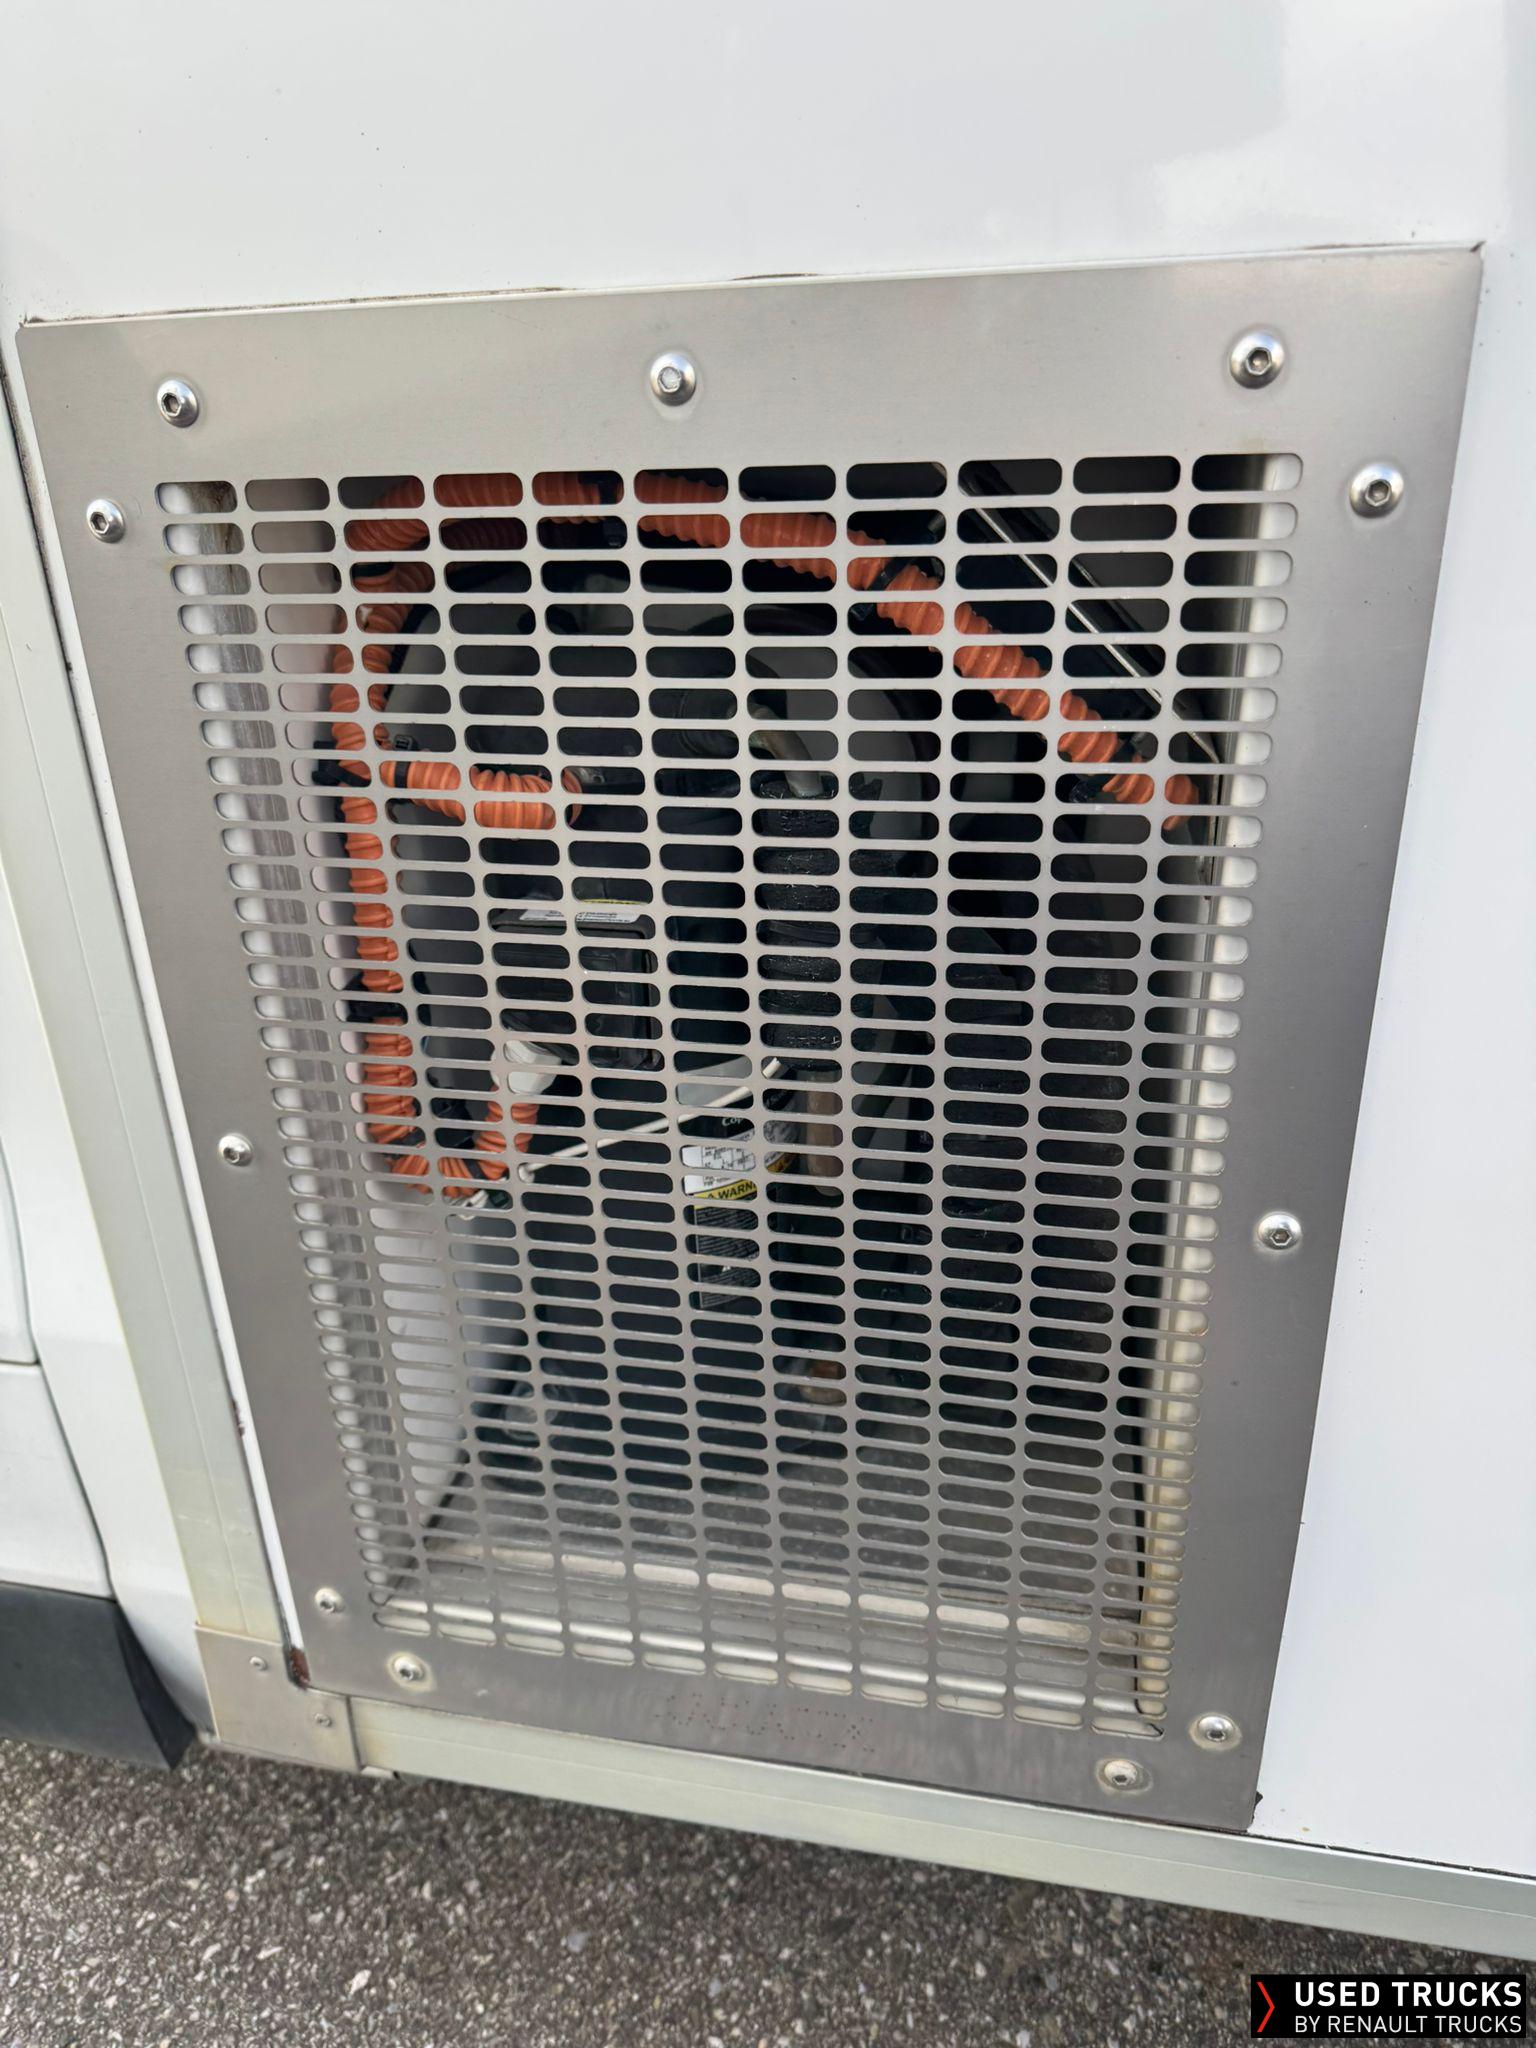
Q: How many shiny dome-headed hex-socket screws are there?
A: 11